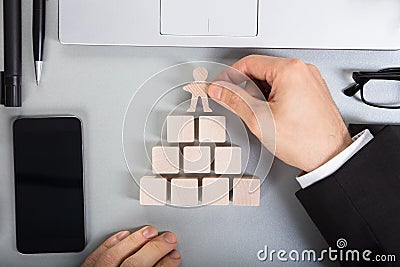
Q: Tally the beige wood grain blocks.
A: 9